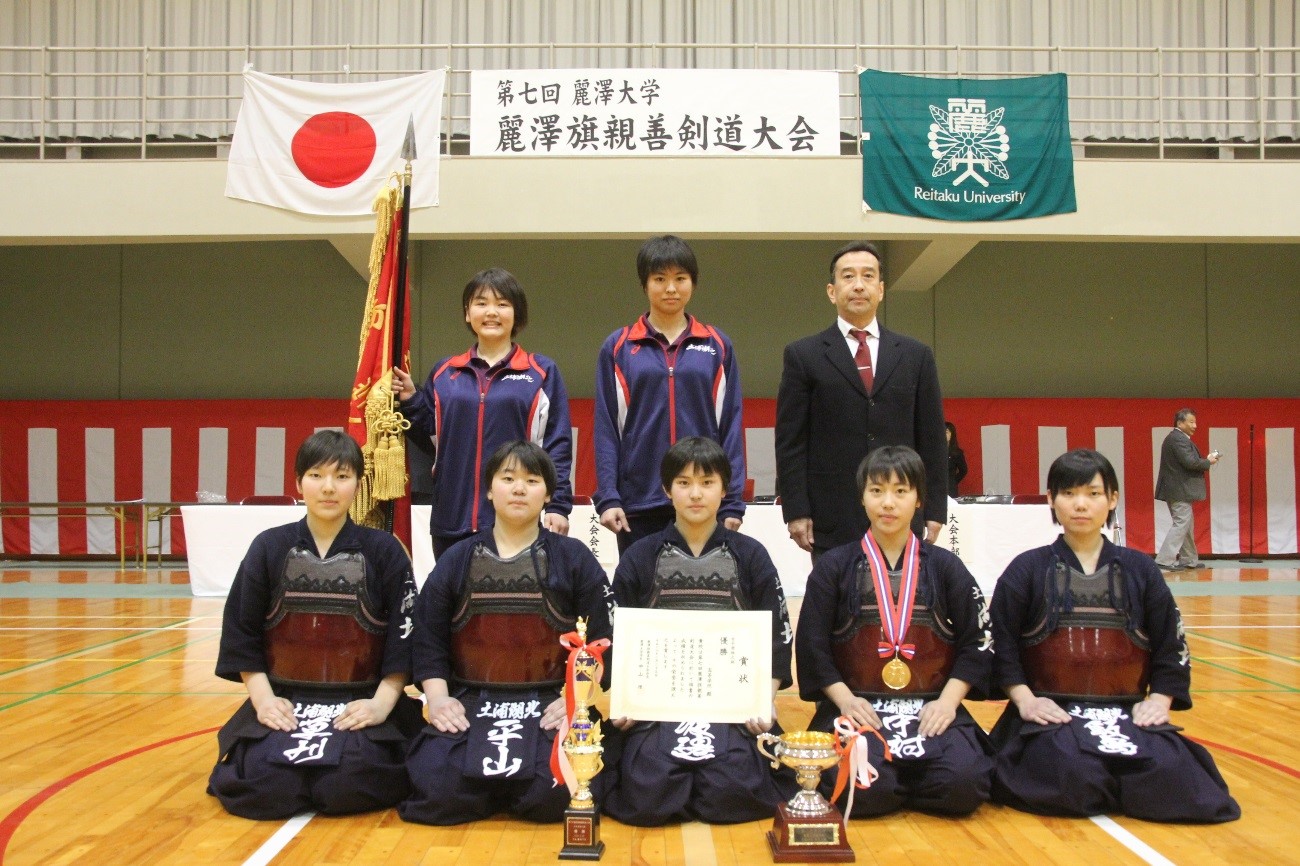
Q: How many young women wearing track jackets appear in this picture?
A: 2